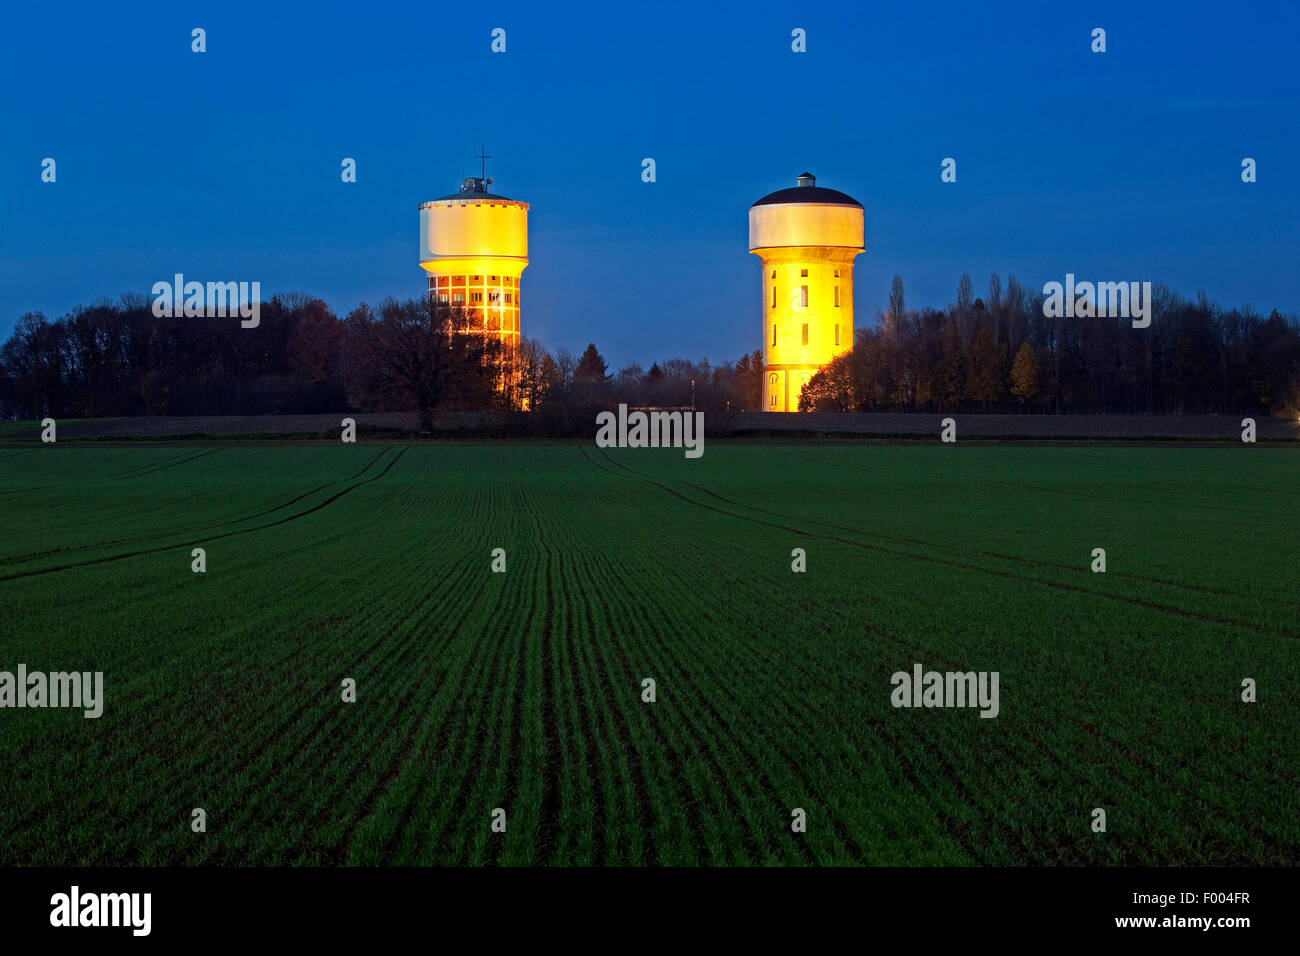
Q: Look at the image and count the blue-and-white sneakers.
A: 0